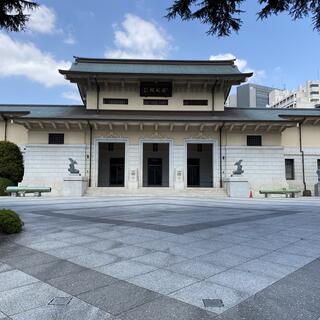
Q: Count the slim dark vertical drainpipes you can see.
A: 6